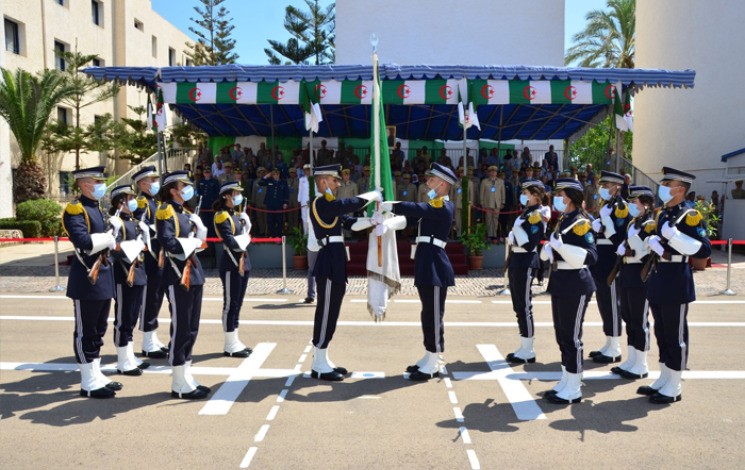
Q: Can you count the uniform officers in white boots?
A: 12